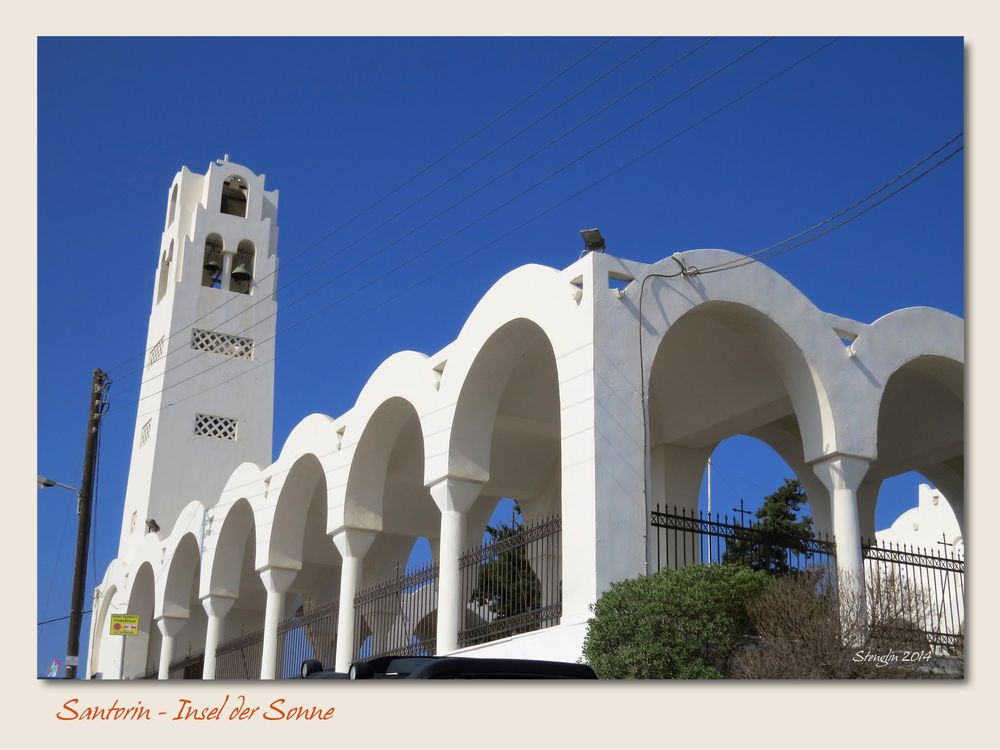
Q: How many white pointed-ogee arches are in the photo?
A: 0